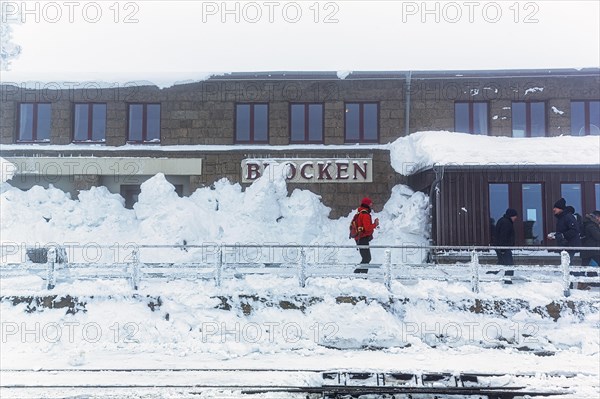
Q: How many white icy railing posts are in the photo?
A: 7